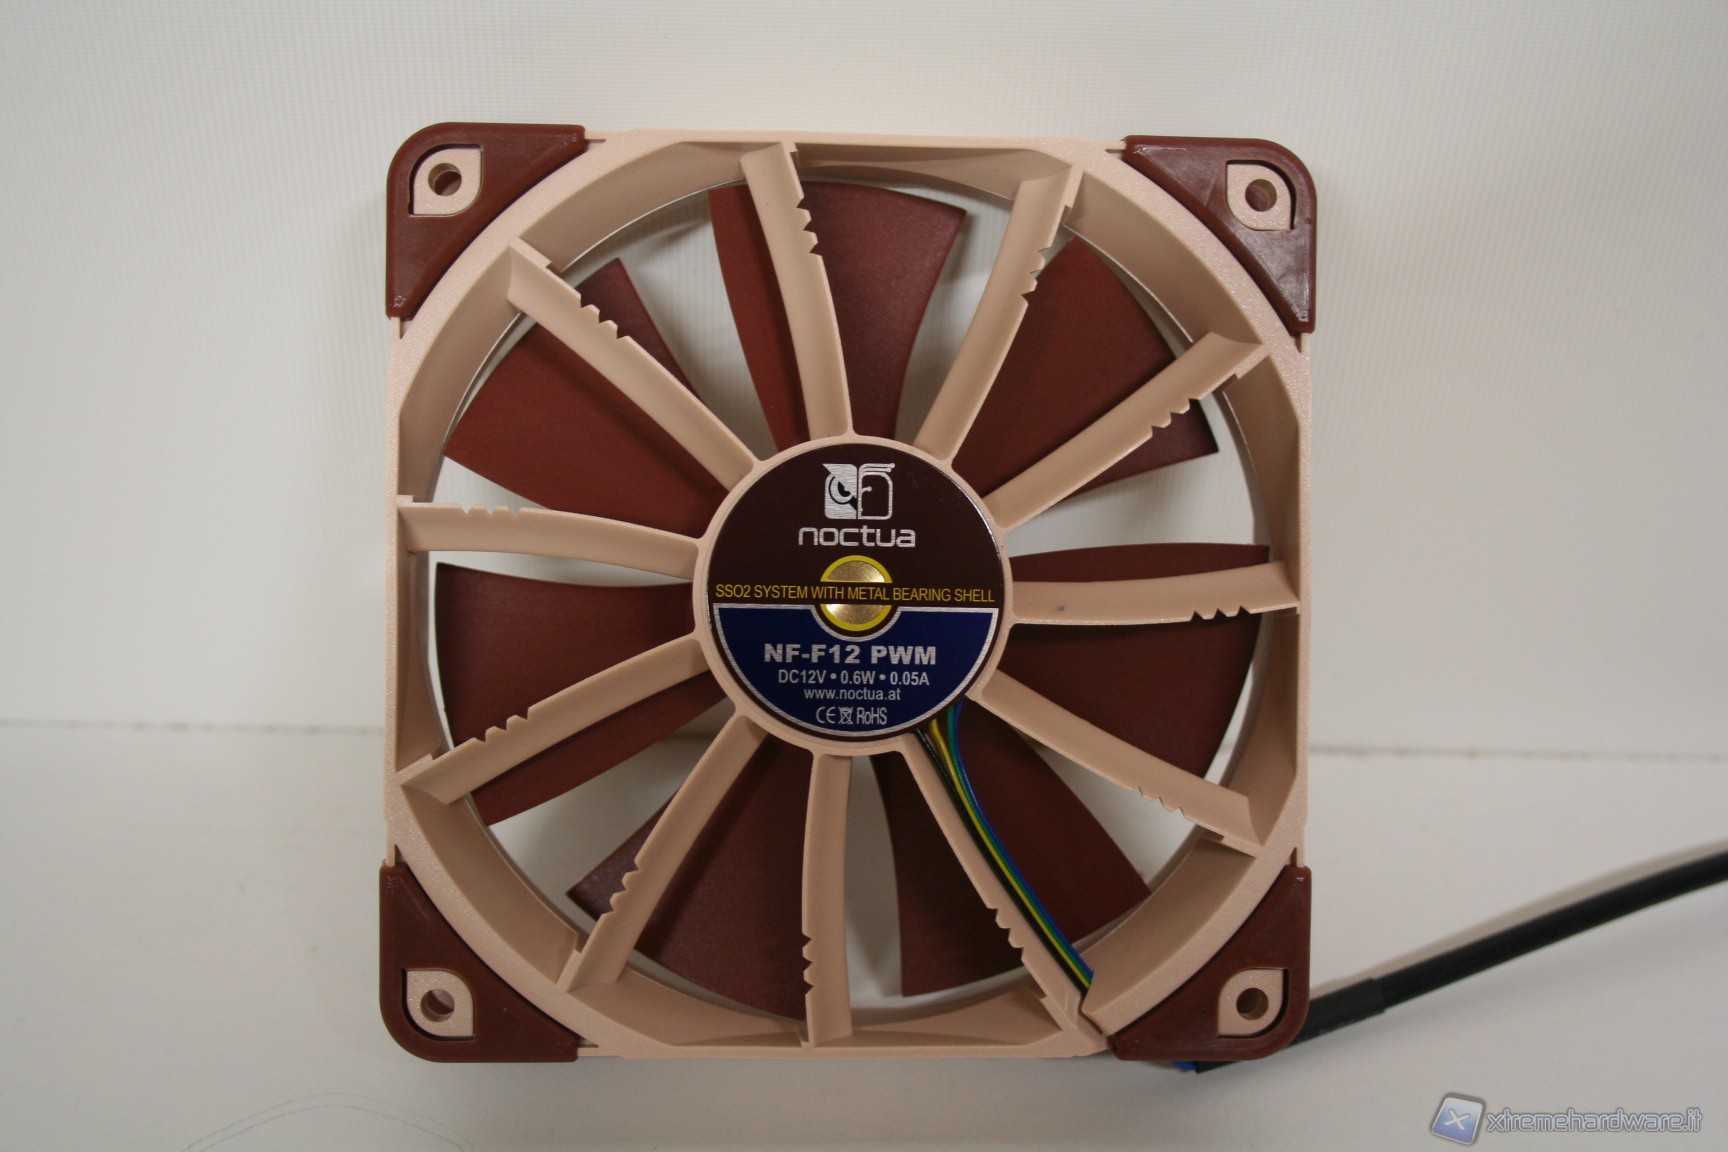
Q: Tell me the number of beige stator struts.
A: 11